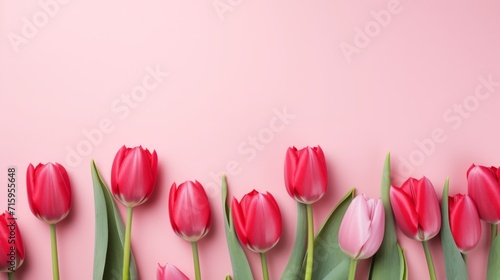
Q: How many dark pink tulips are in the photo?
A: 9